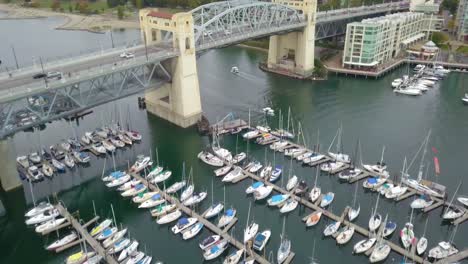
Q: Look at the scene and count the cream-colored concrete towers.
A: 2